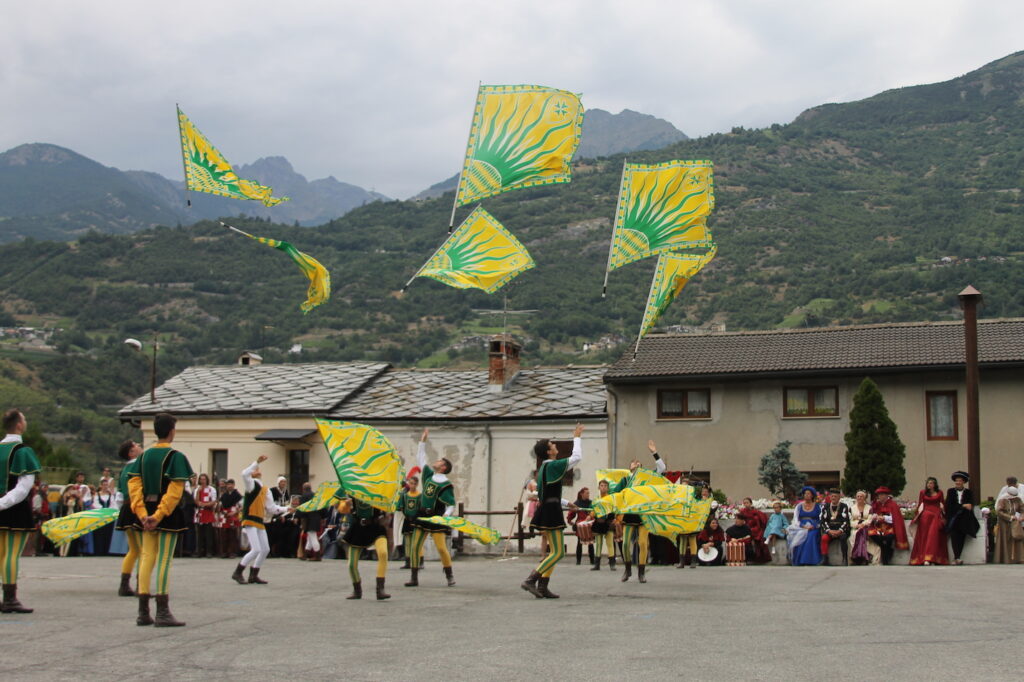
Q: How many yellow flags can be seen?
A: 13